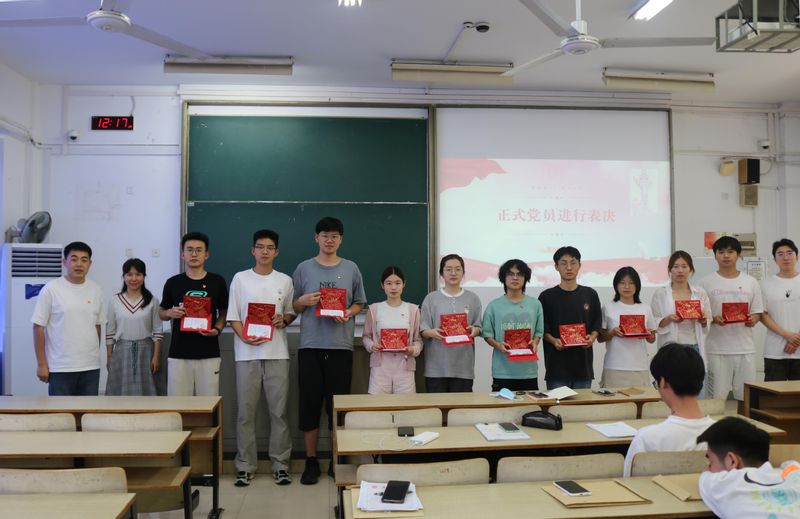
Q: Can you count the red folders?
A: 10